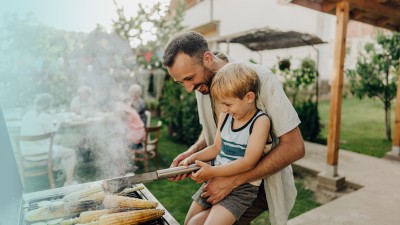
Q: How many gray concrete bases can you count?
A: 2